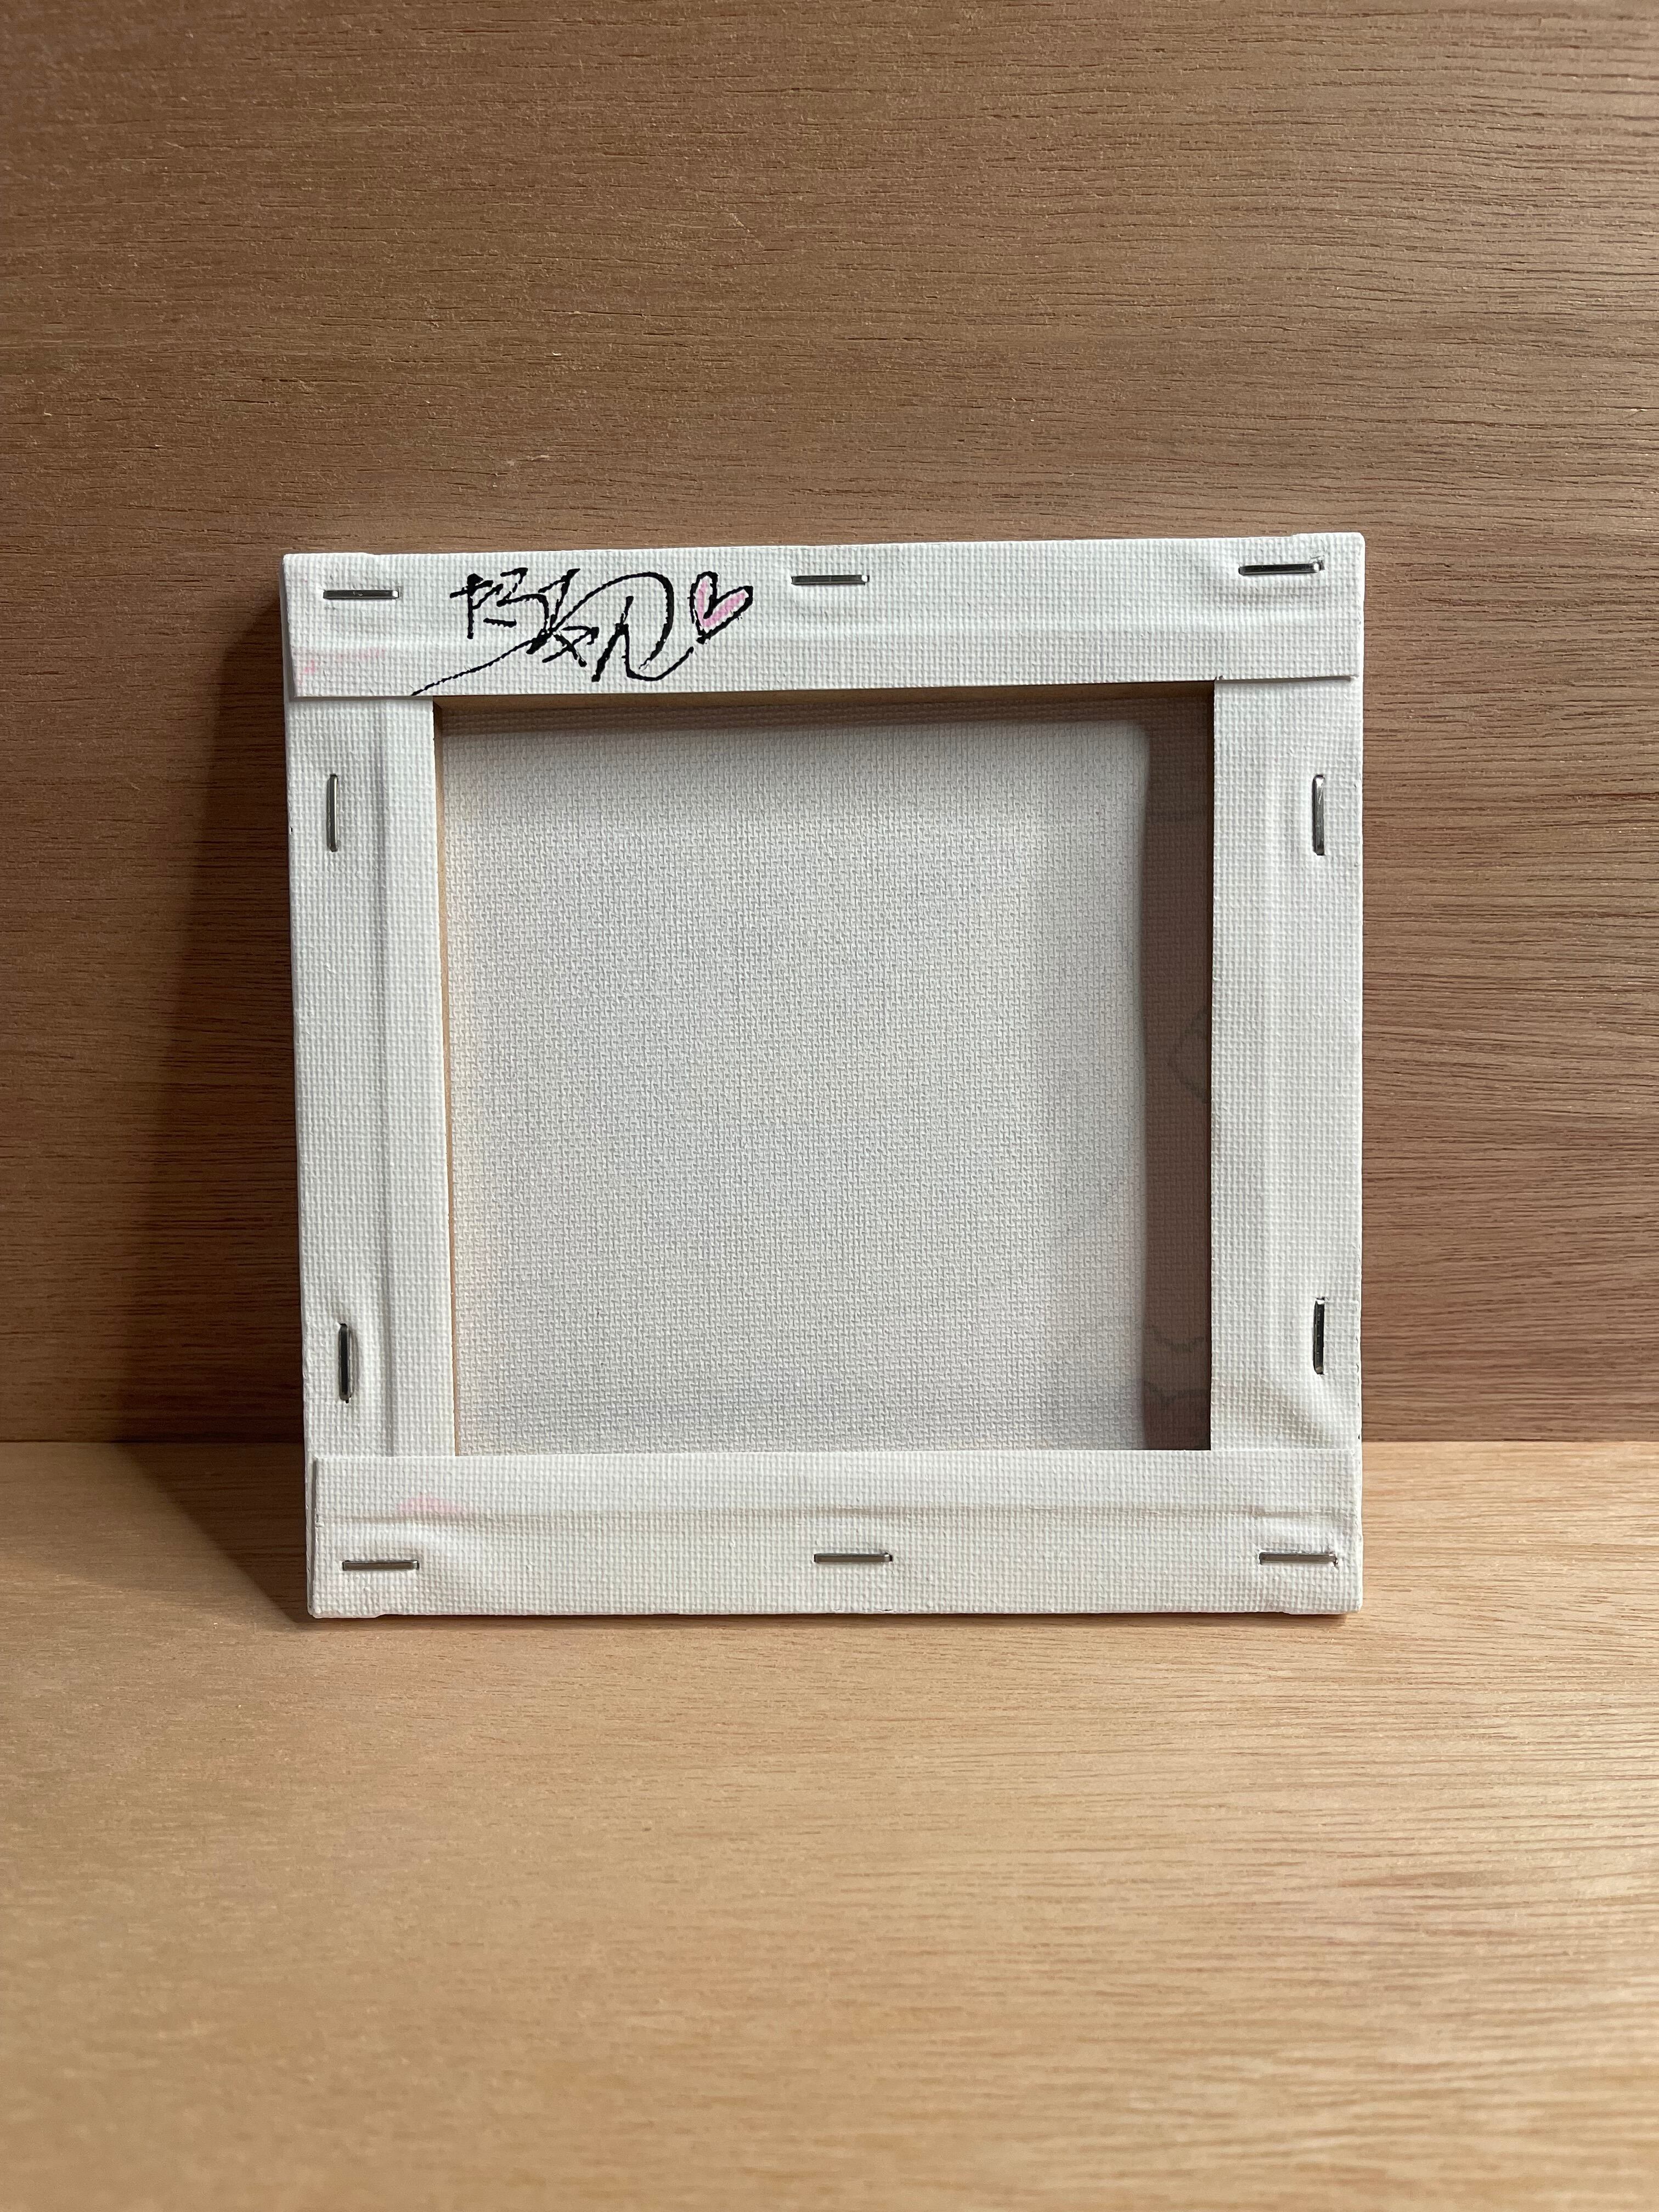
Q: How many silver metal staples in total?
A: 10